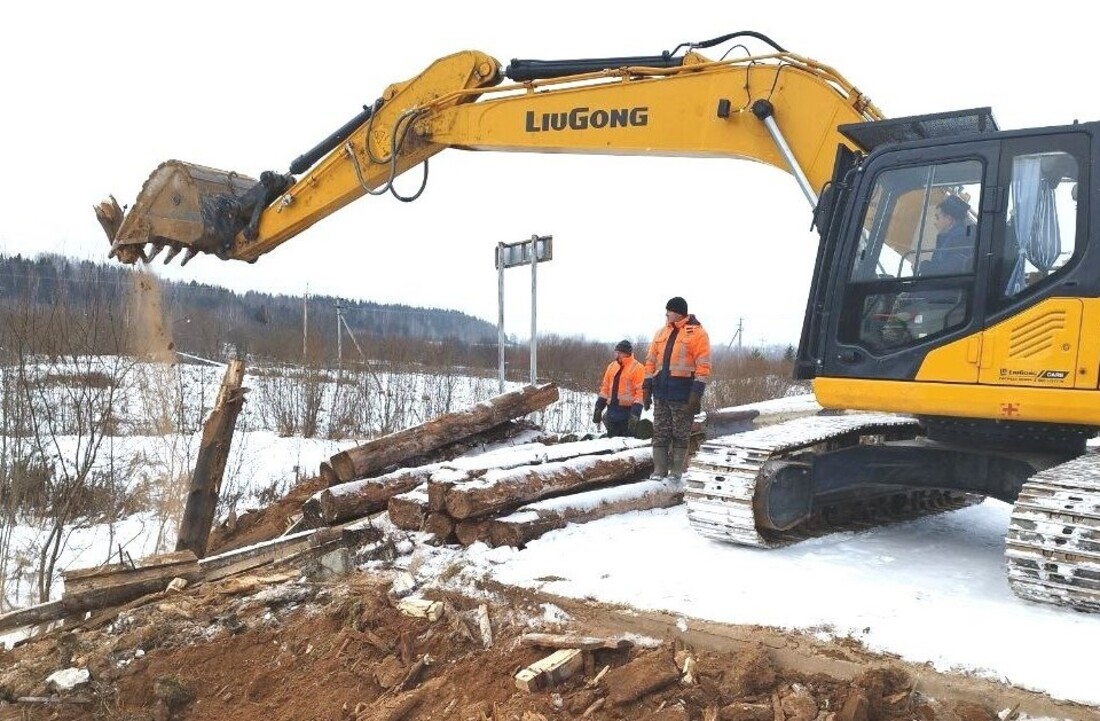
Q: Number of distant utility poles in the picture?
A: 3